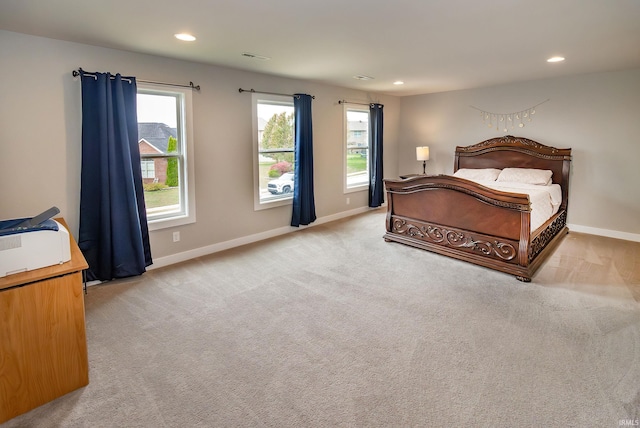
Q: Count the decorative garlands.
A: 1